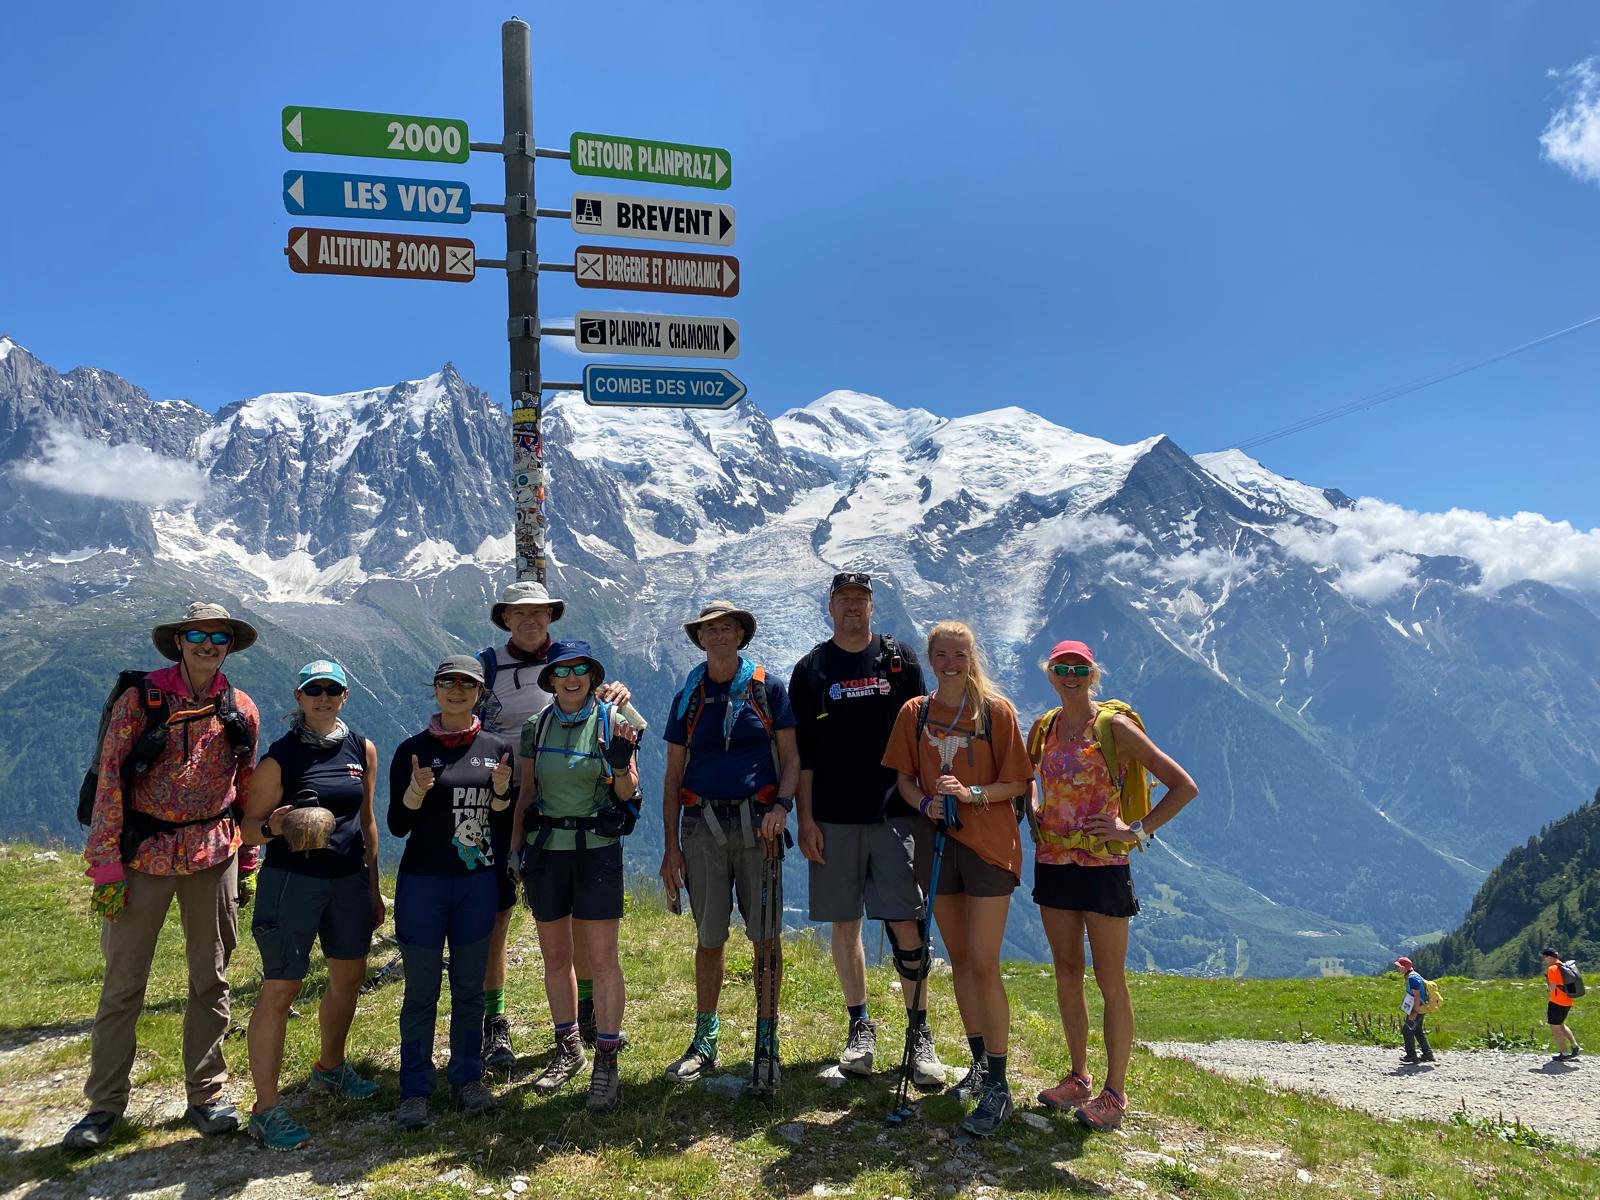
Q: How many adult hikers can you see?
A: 11